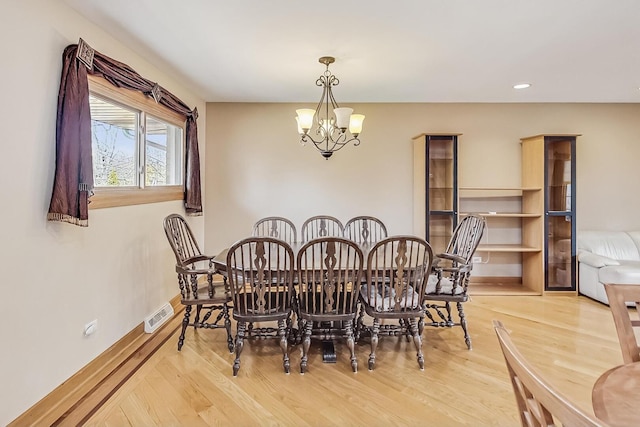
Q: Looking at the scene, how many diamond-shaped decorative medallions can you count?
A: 3